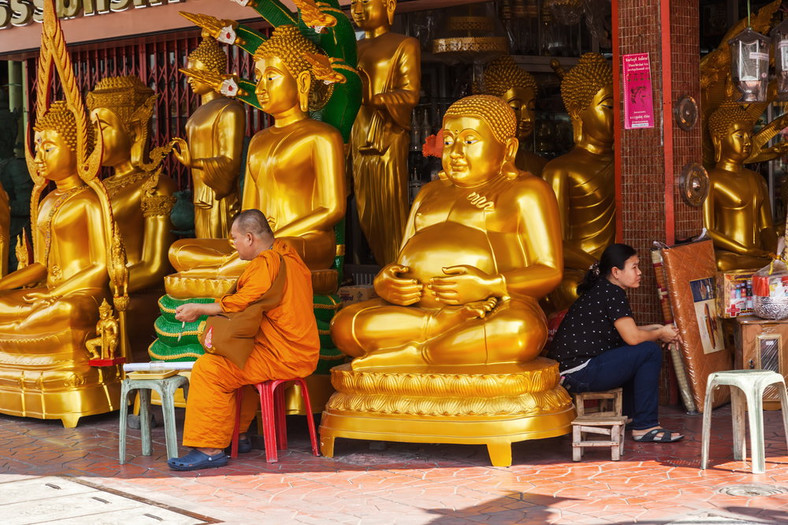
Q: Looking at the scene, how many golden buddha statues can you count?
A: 9